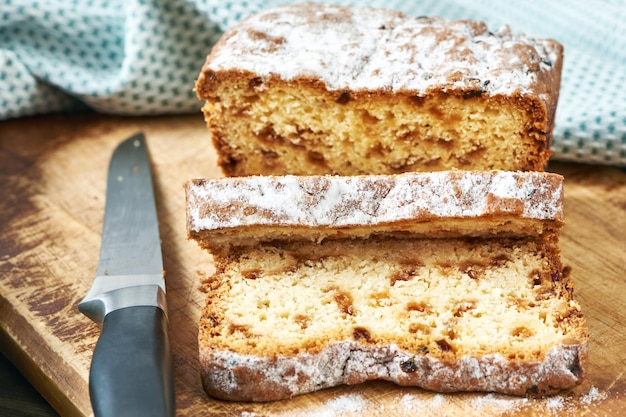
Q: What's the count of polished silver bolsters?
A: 1